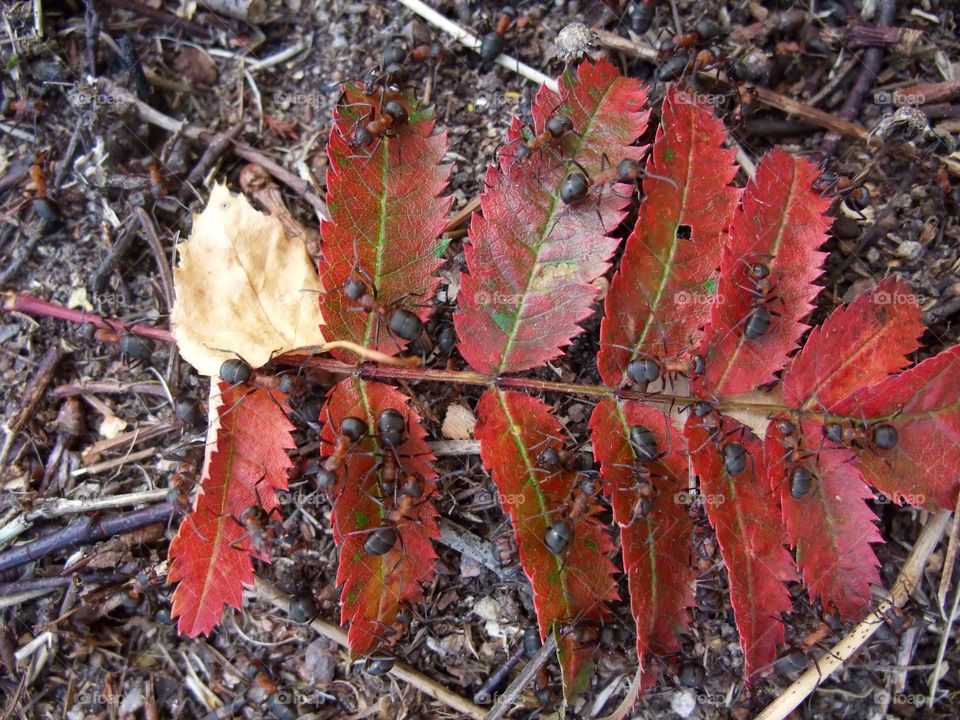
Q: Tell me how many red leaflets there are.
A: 12